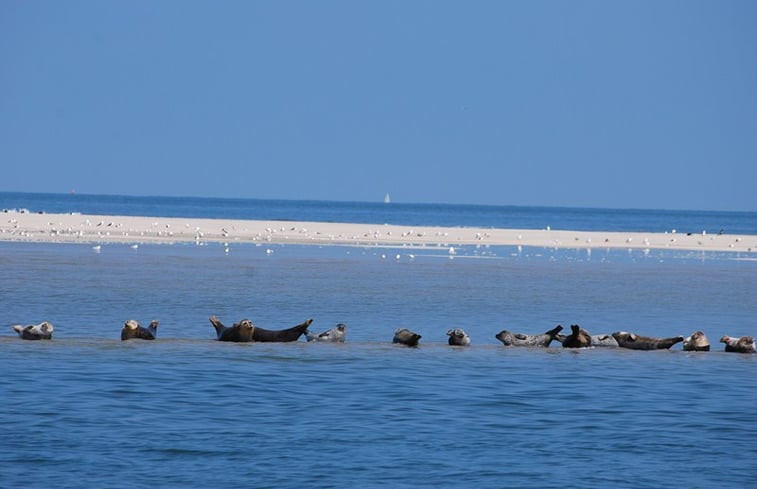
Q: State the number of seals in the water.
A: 13